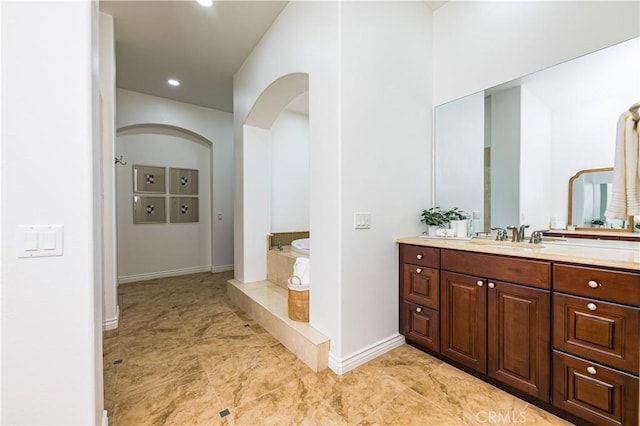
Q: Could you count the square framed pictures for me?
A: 4